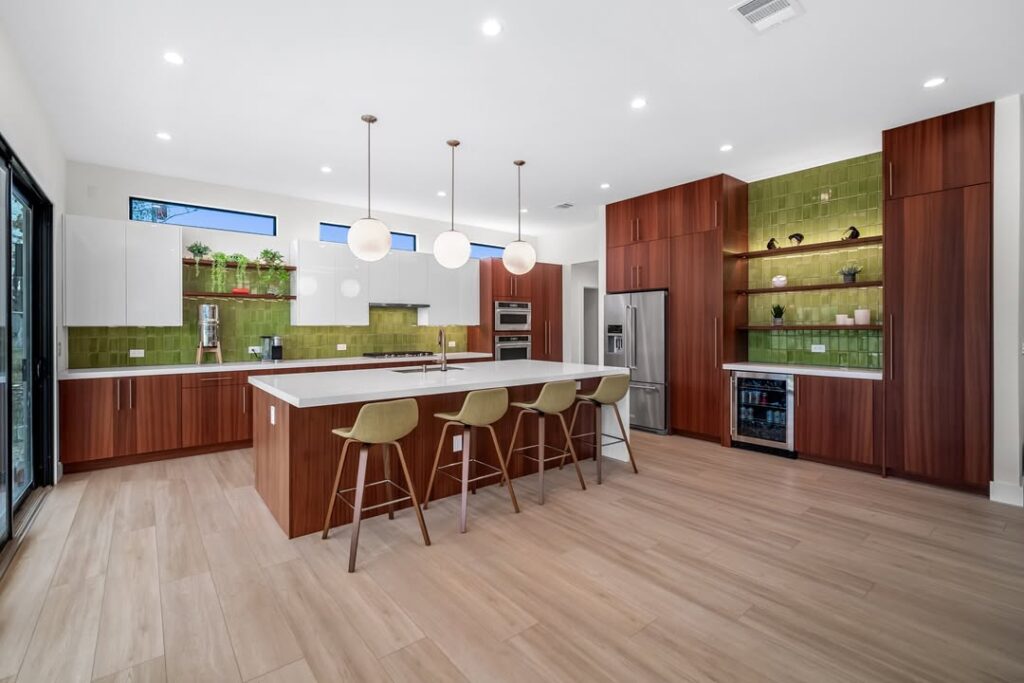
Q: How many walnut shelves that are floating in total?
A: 5